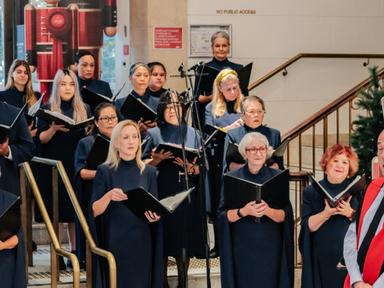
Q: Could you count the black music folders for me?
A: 14